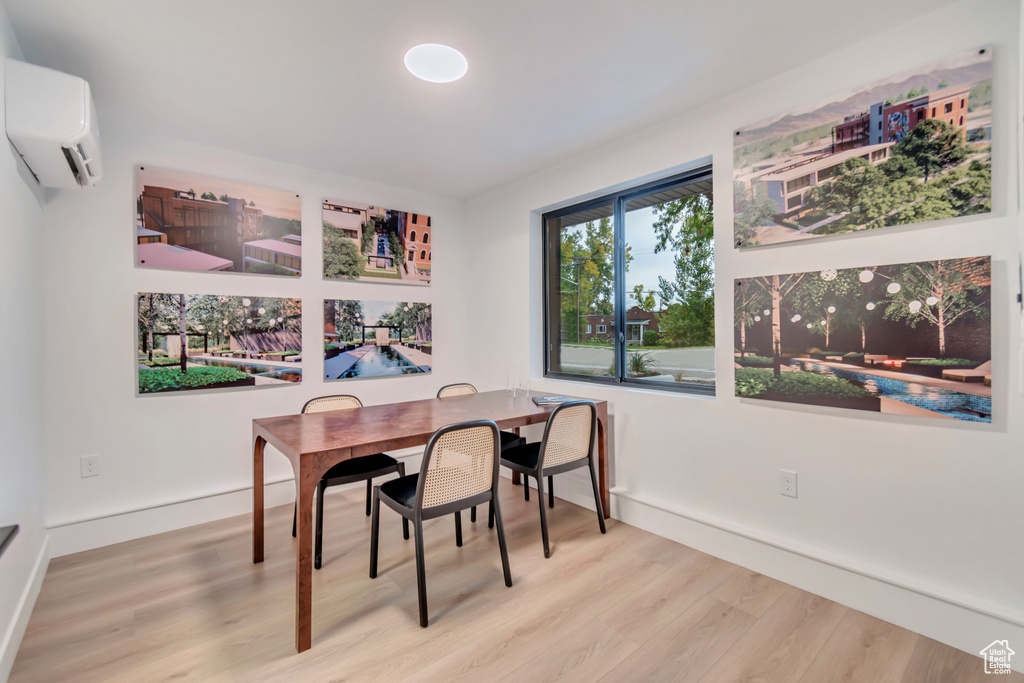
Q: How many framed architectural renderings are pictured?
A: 6